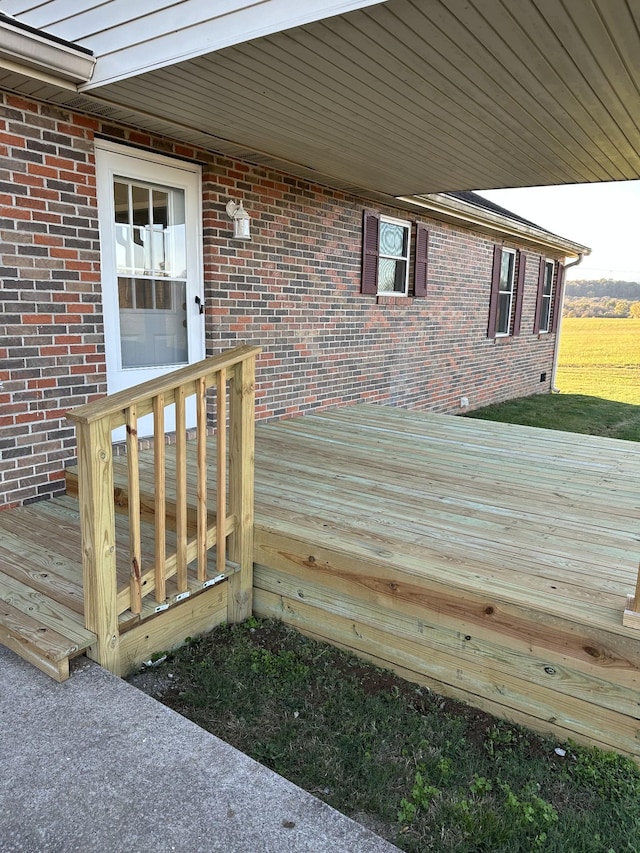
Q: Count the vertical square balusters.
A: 5